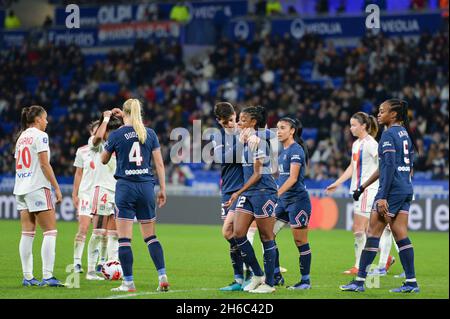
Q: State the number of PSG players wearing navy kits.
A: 5